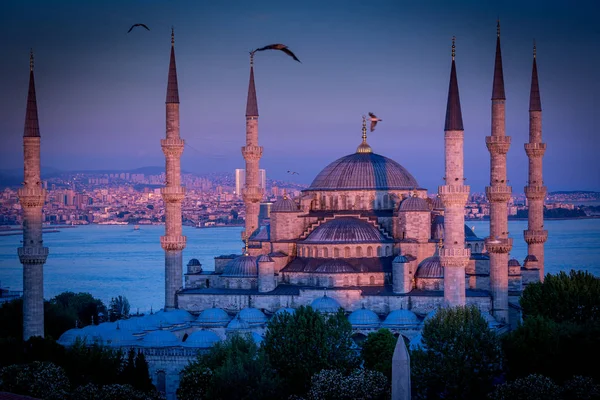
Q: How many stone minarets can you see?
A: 6